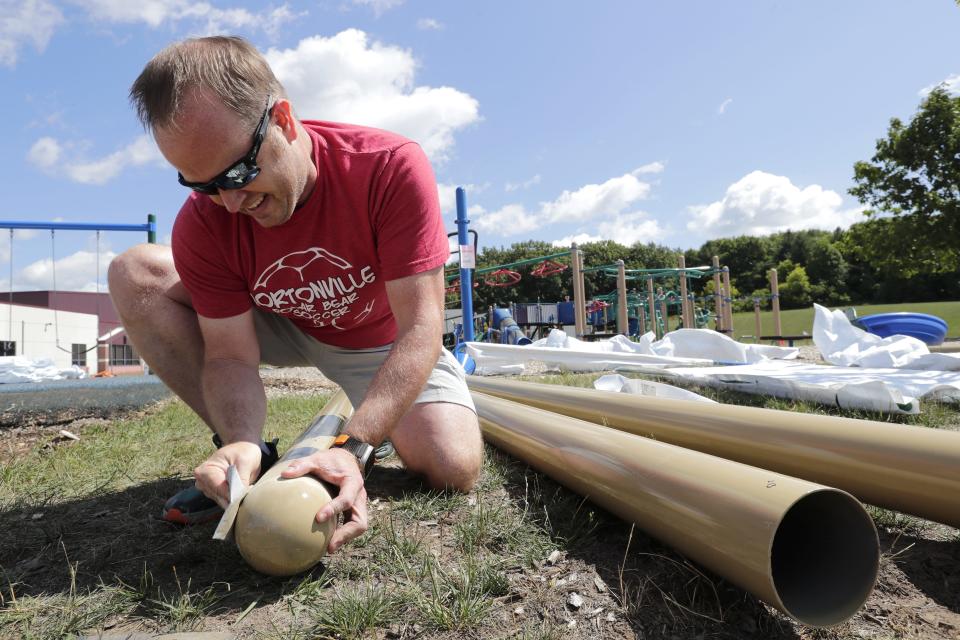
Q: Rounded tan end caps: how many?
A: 1